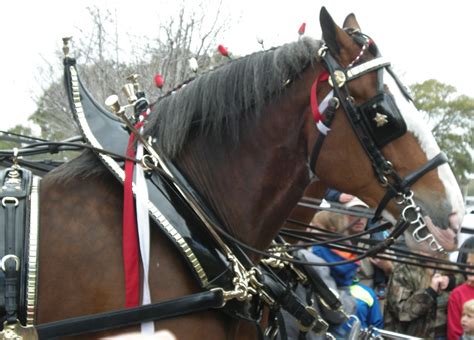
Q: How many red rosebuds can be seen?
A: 3